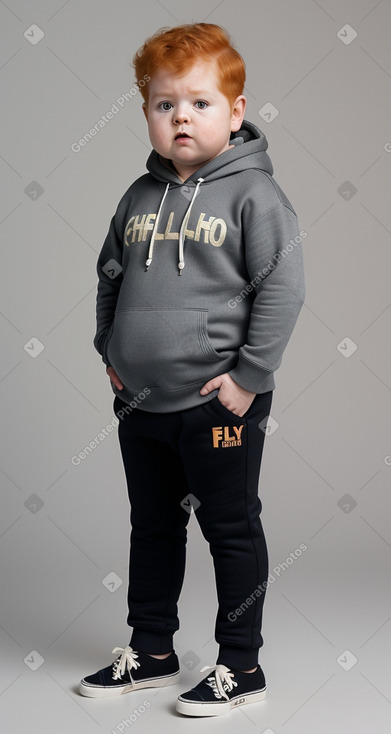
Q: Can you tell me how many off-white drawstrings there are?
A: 2